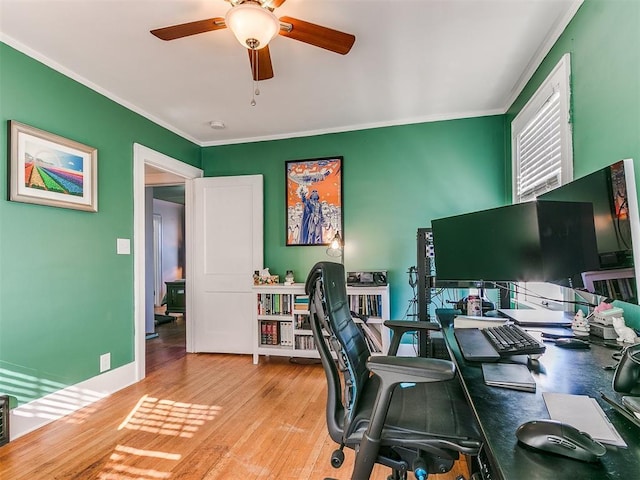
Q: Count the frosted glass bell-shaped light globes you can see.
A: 1